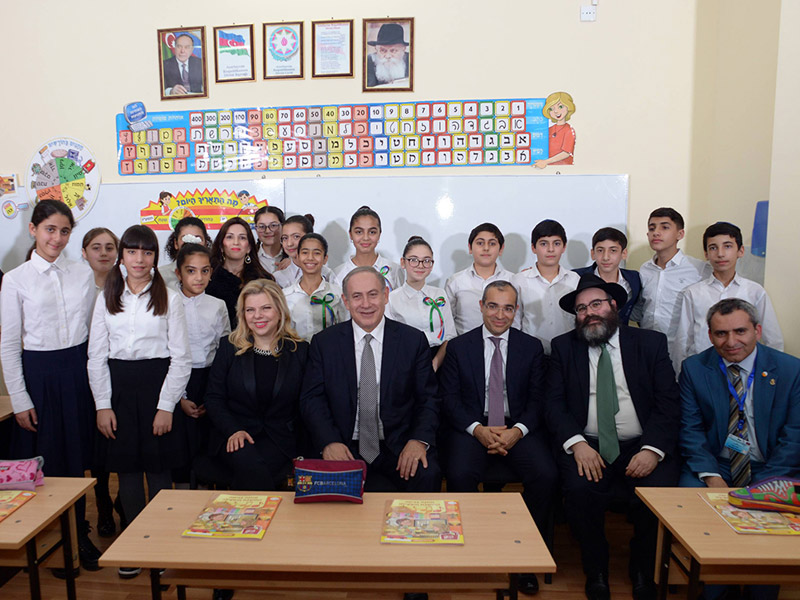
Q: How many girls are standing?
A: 10